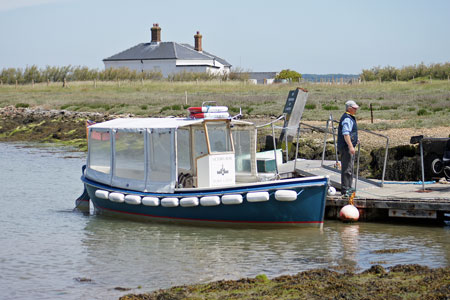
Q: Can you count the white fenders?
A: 10